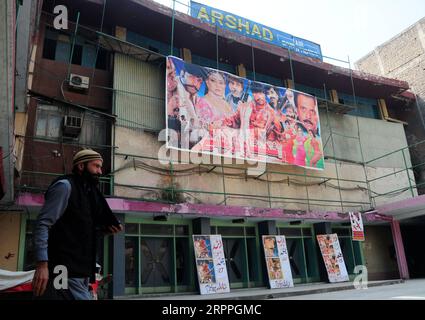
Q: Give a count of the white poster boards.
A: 3